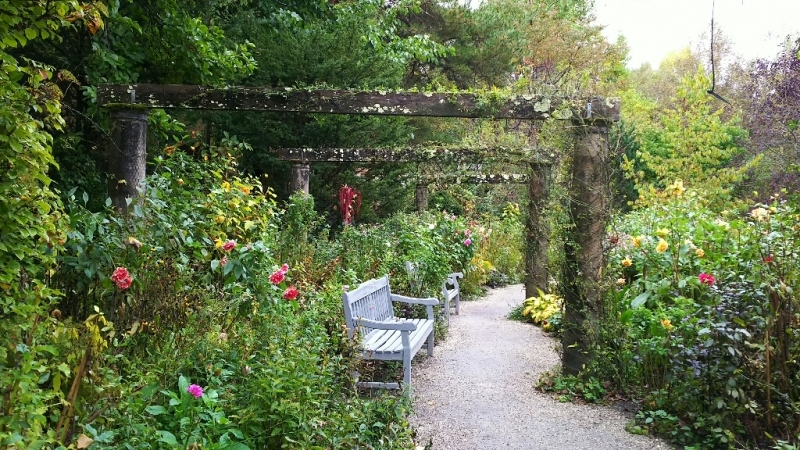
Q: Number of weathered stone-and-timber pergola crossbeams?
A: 3